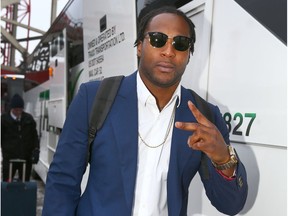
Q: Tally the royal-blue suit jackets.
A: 1